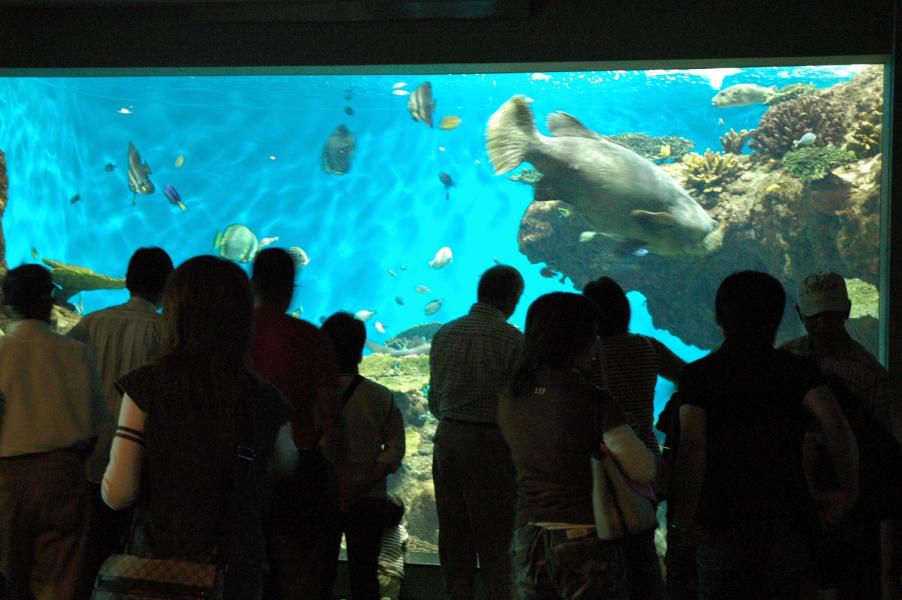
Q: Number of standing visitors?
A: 11